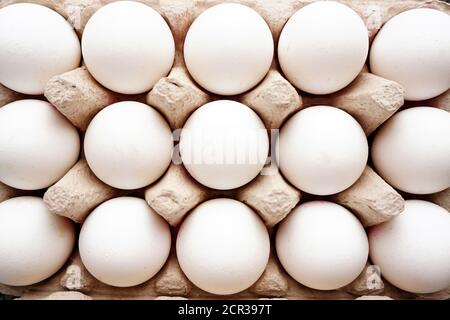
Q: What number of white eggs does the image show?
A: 15